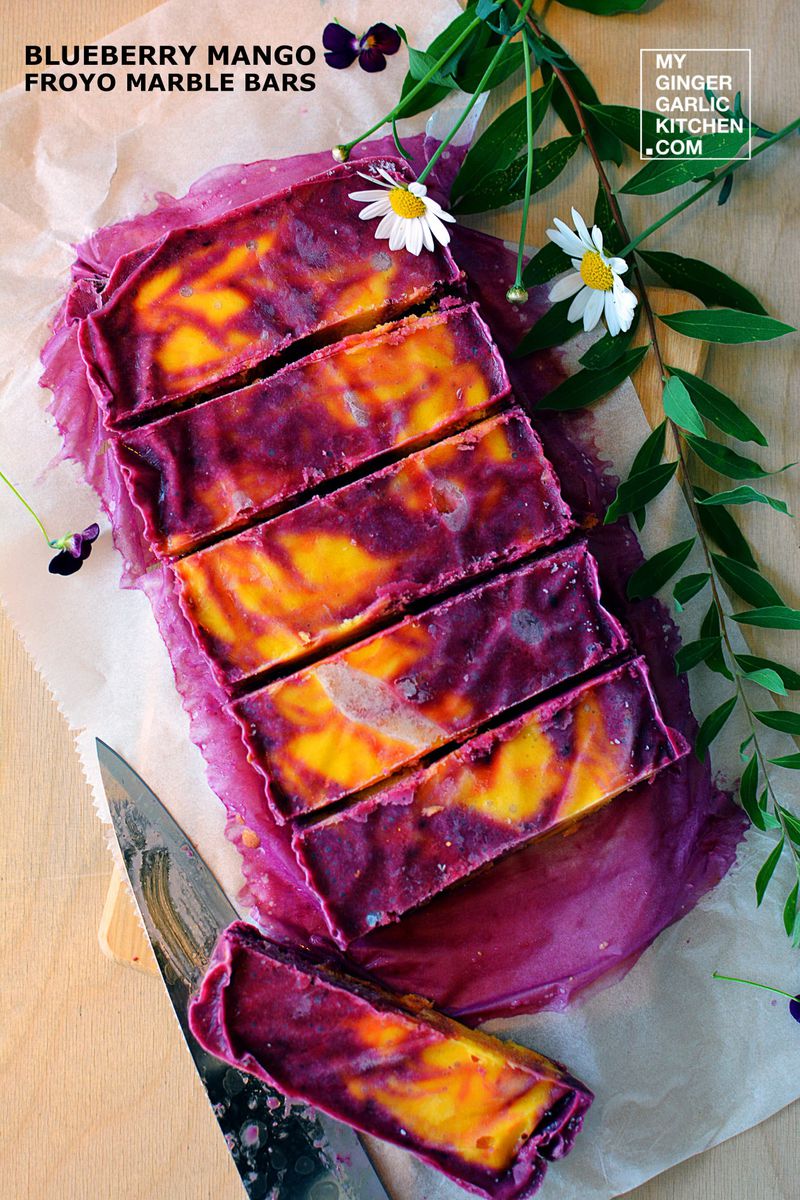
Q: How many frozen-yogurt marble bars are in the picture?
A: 6